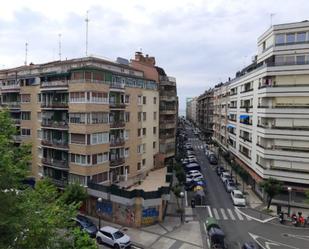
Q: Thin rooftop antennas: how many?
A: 4